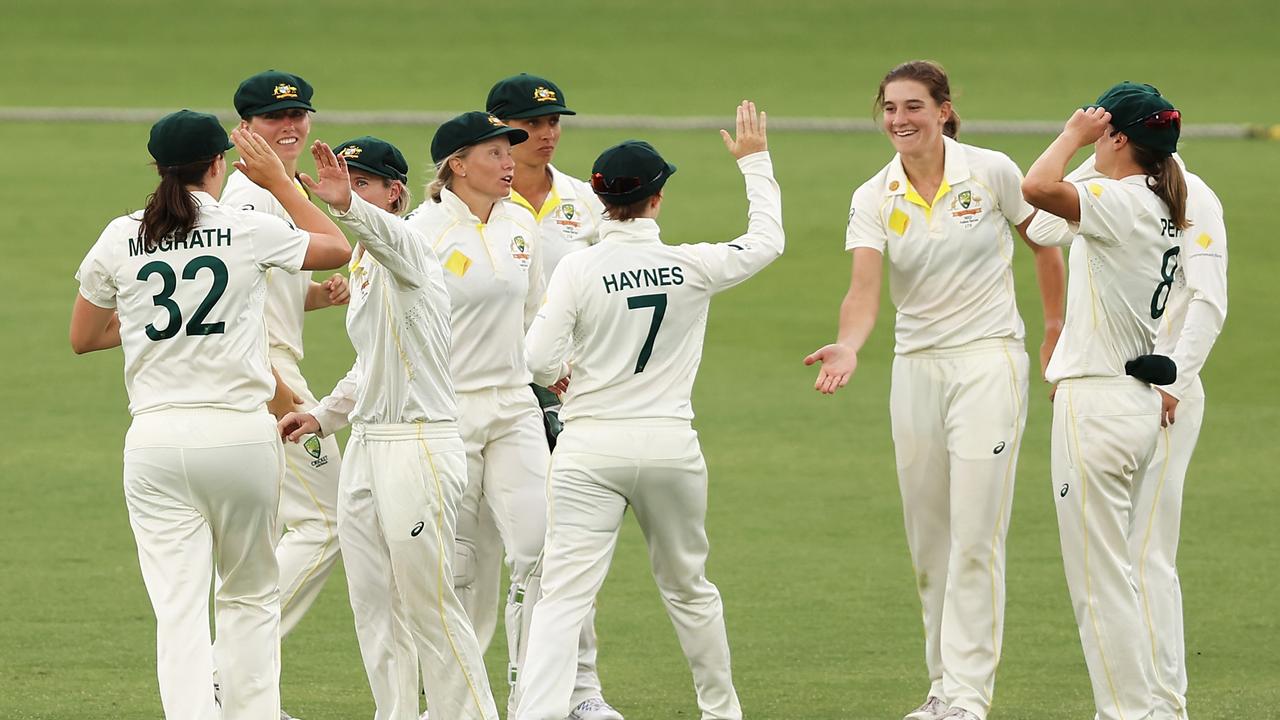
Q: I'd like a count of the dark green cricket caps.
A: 7